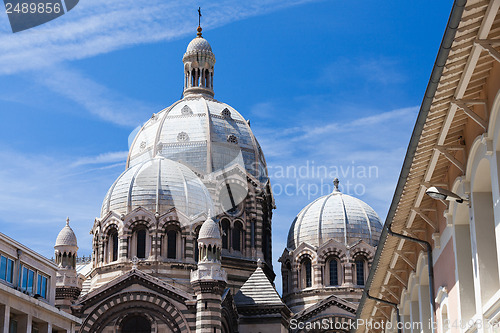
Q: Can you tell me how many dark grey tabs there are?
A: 2